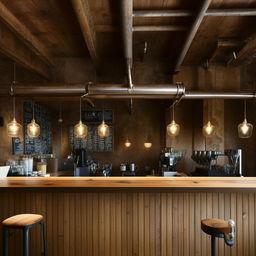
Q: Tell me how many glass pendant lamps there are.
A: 7